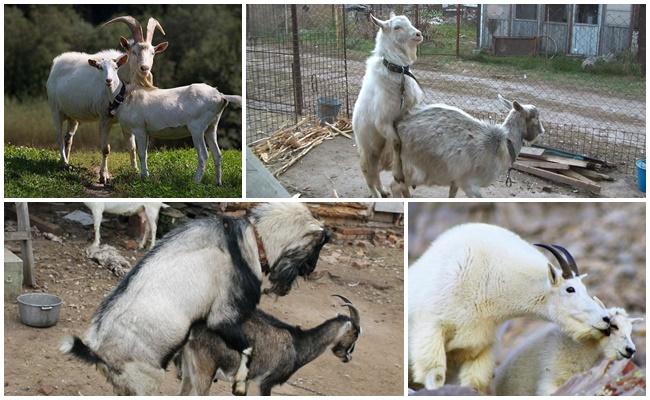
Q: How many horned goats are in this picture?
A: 3